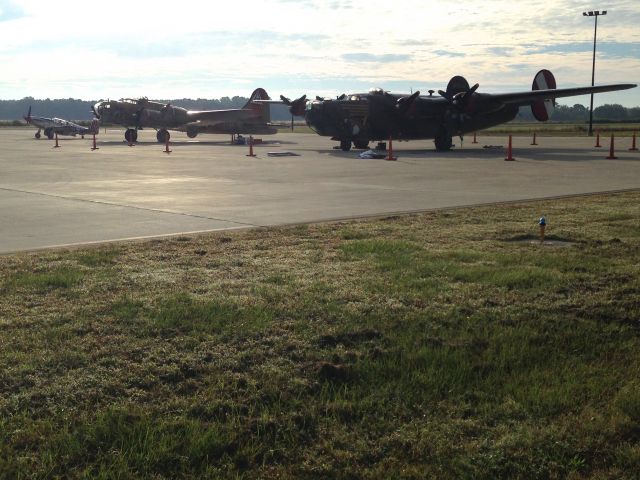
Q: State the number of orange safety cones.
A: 12